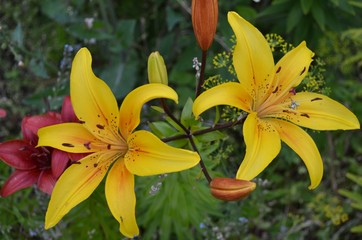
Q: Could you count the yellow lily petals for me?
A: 12